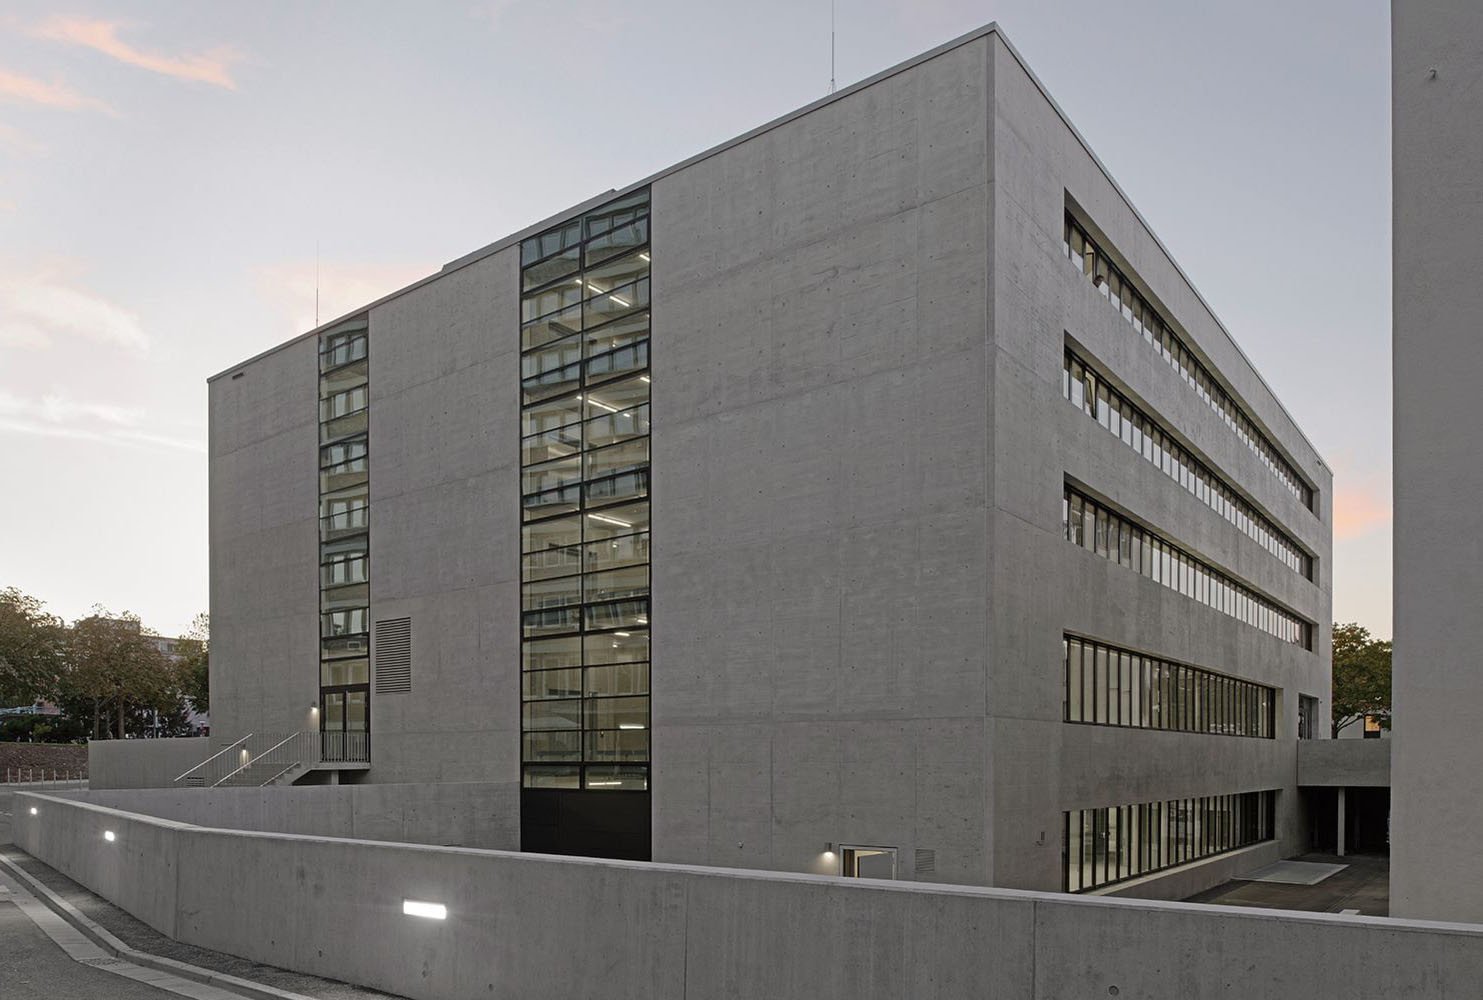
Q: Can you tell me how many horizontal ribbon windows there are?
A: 5